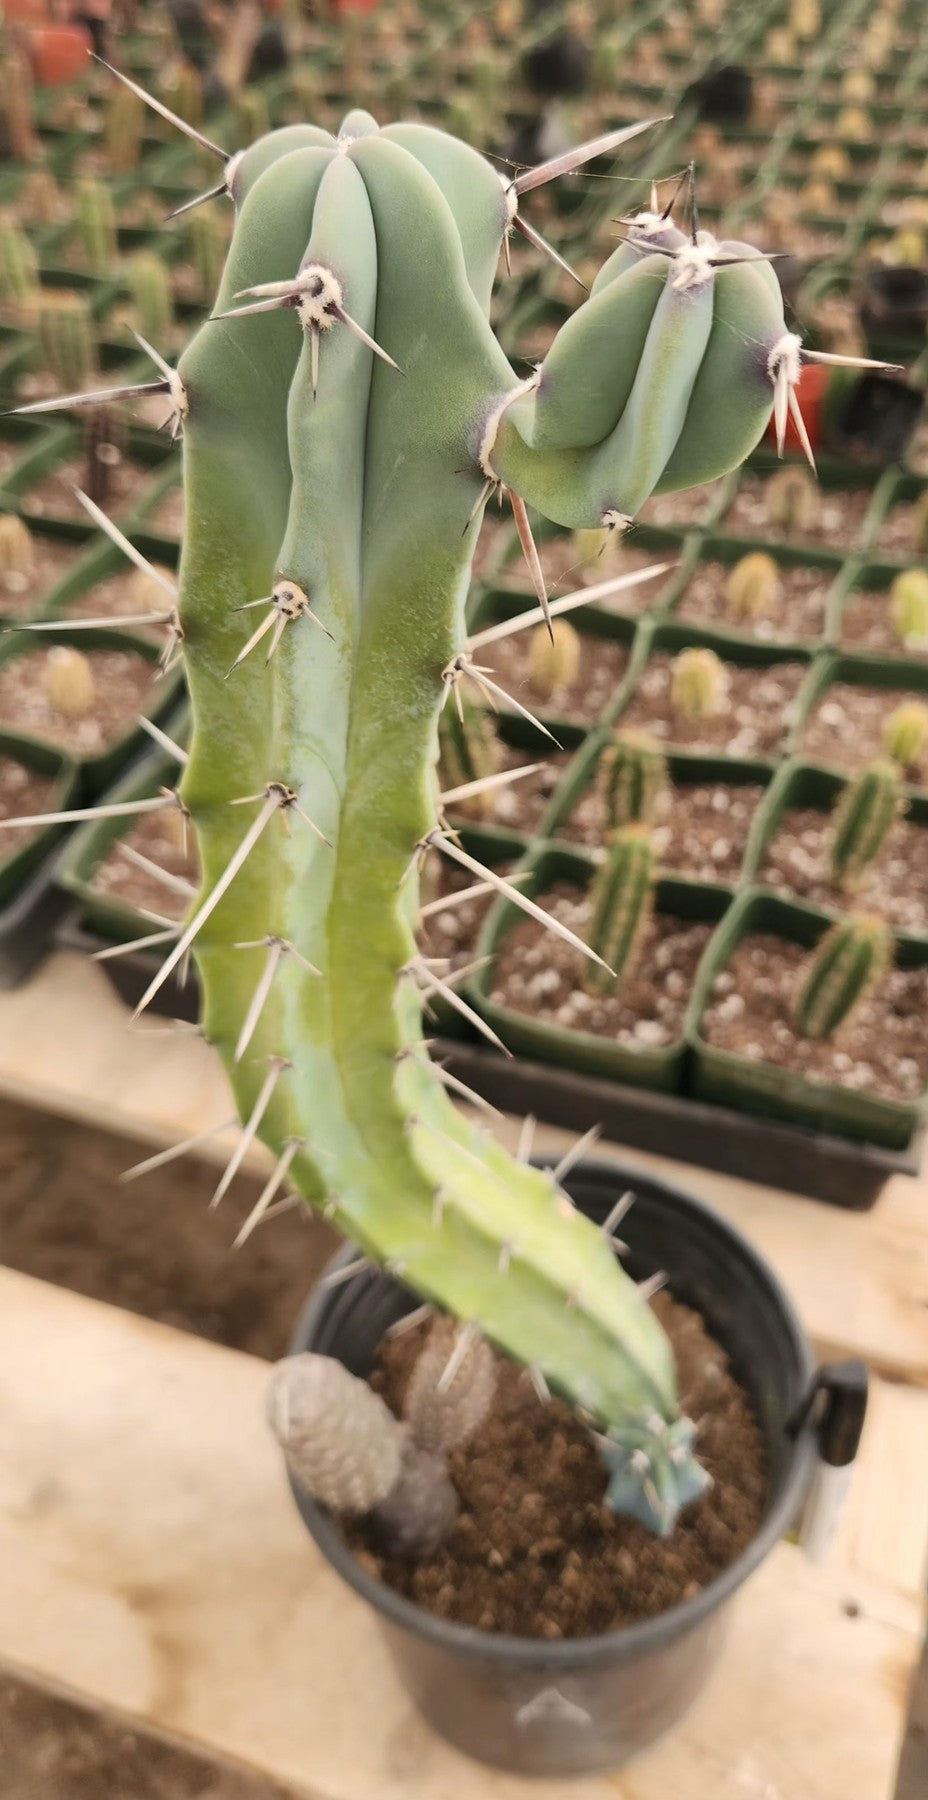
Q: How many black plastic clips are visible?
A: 1